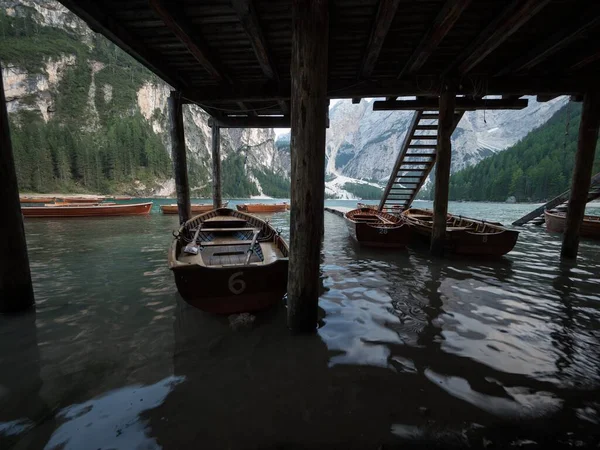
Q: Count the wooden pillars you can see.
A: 6